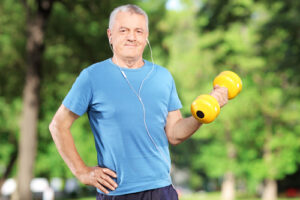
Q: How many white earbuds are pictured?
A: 2